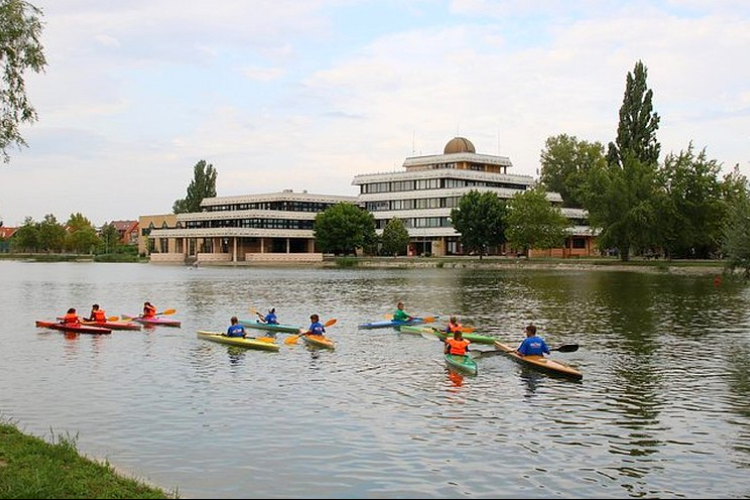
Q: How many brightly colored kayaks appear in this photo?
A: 10